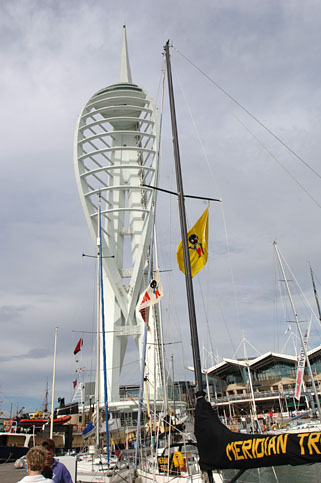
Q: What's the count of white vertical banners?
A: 1